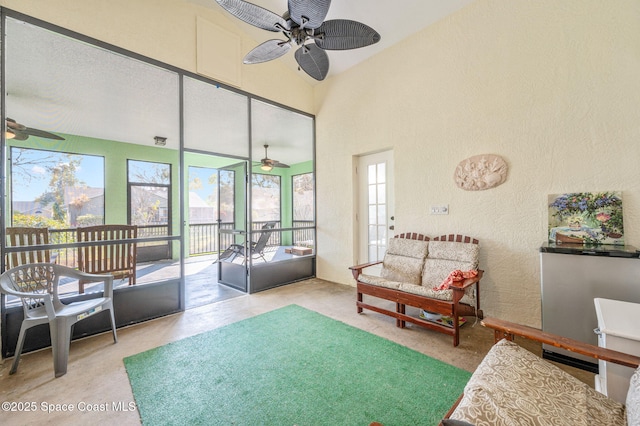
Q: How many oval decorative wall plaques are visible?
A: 1